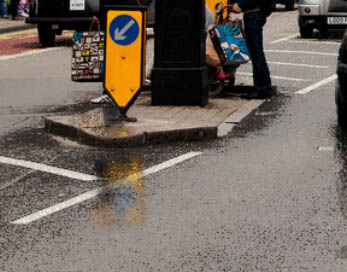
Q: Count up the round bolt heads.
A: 3